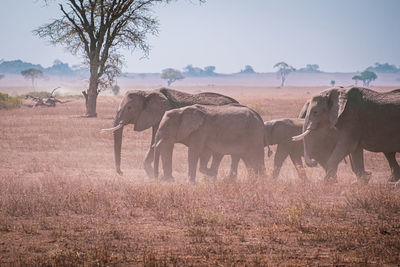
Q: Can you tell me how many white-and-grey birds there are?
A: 0